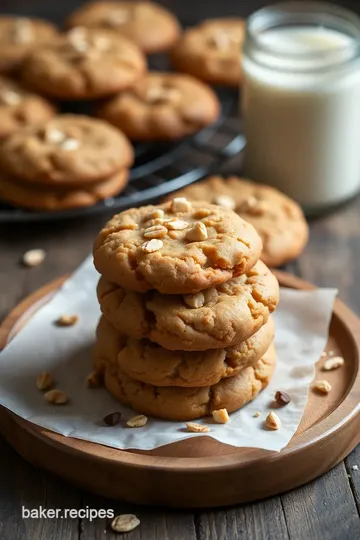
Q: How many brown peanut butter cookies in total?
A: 13